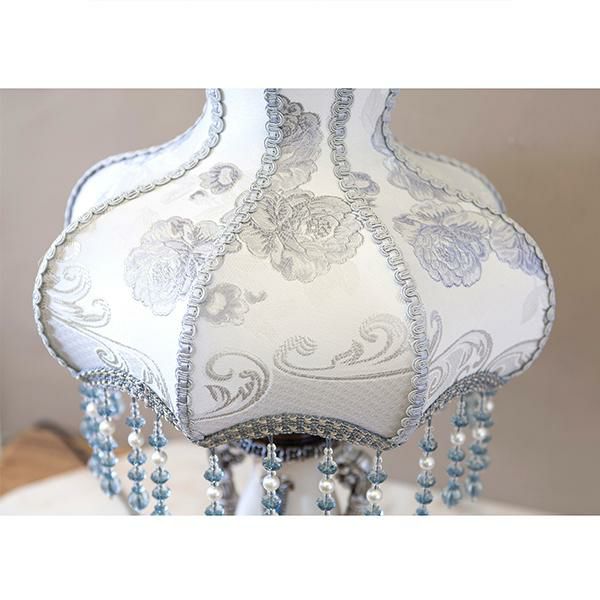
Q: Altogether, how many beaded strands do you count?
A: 12